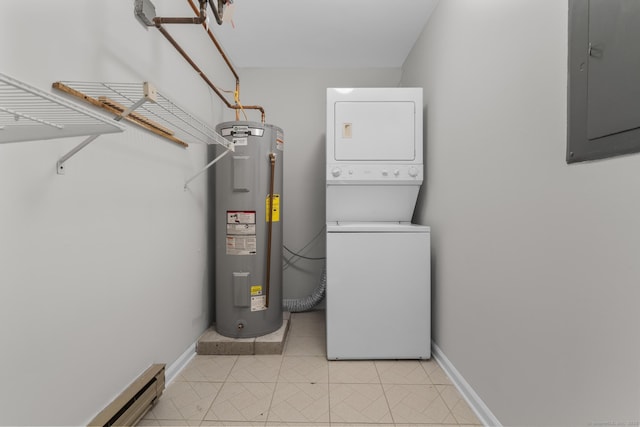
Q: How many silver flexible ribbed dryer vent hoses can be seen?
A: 1